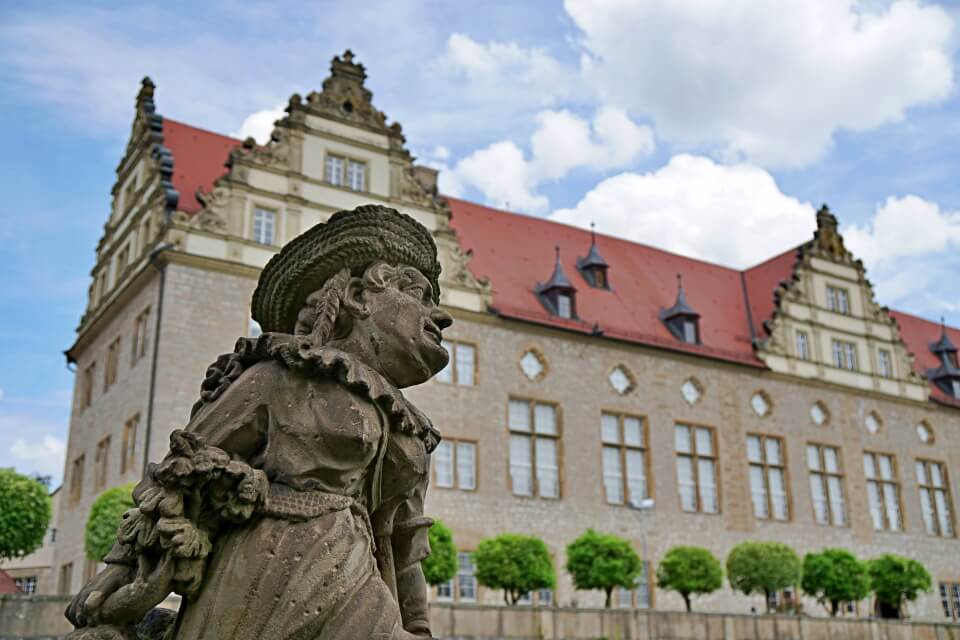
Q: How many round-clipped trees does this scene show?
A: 9